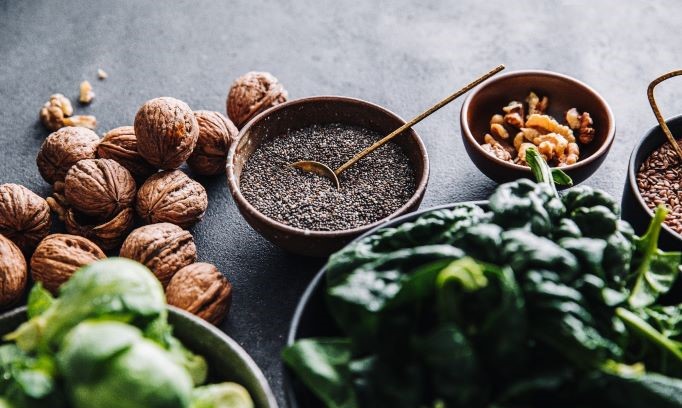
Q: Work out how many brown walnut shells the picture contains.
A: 13